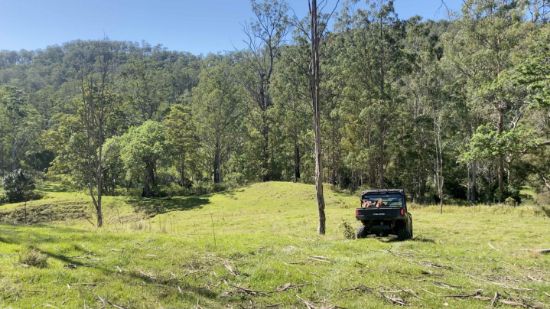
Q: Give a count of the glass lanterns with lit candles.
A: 0